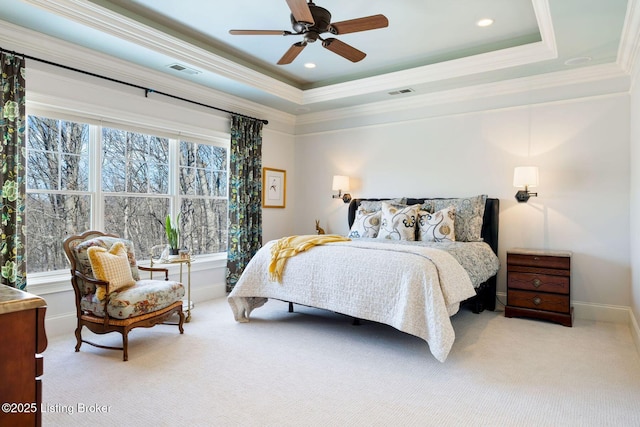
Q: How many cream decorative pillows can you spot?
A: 3